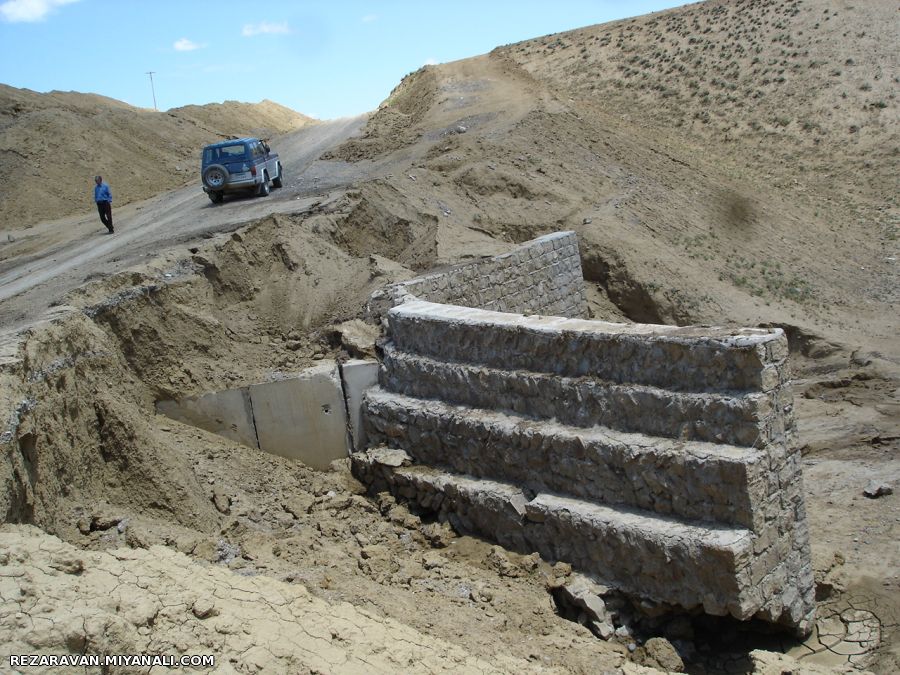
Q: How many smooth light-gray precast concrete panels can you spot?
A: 3